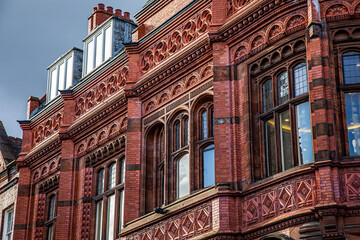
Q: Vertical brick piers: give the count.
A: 5